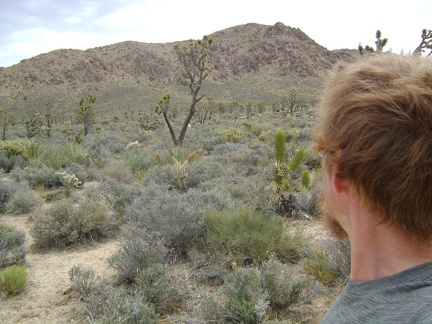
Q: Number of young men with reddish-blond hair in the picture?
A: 1